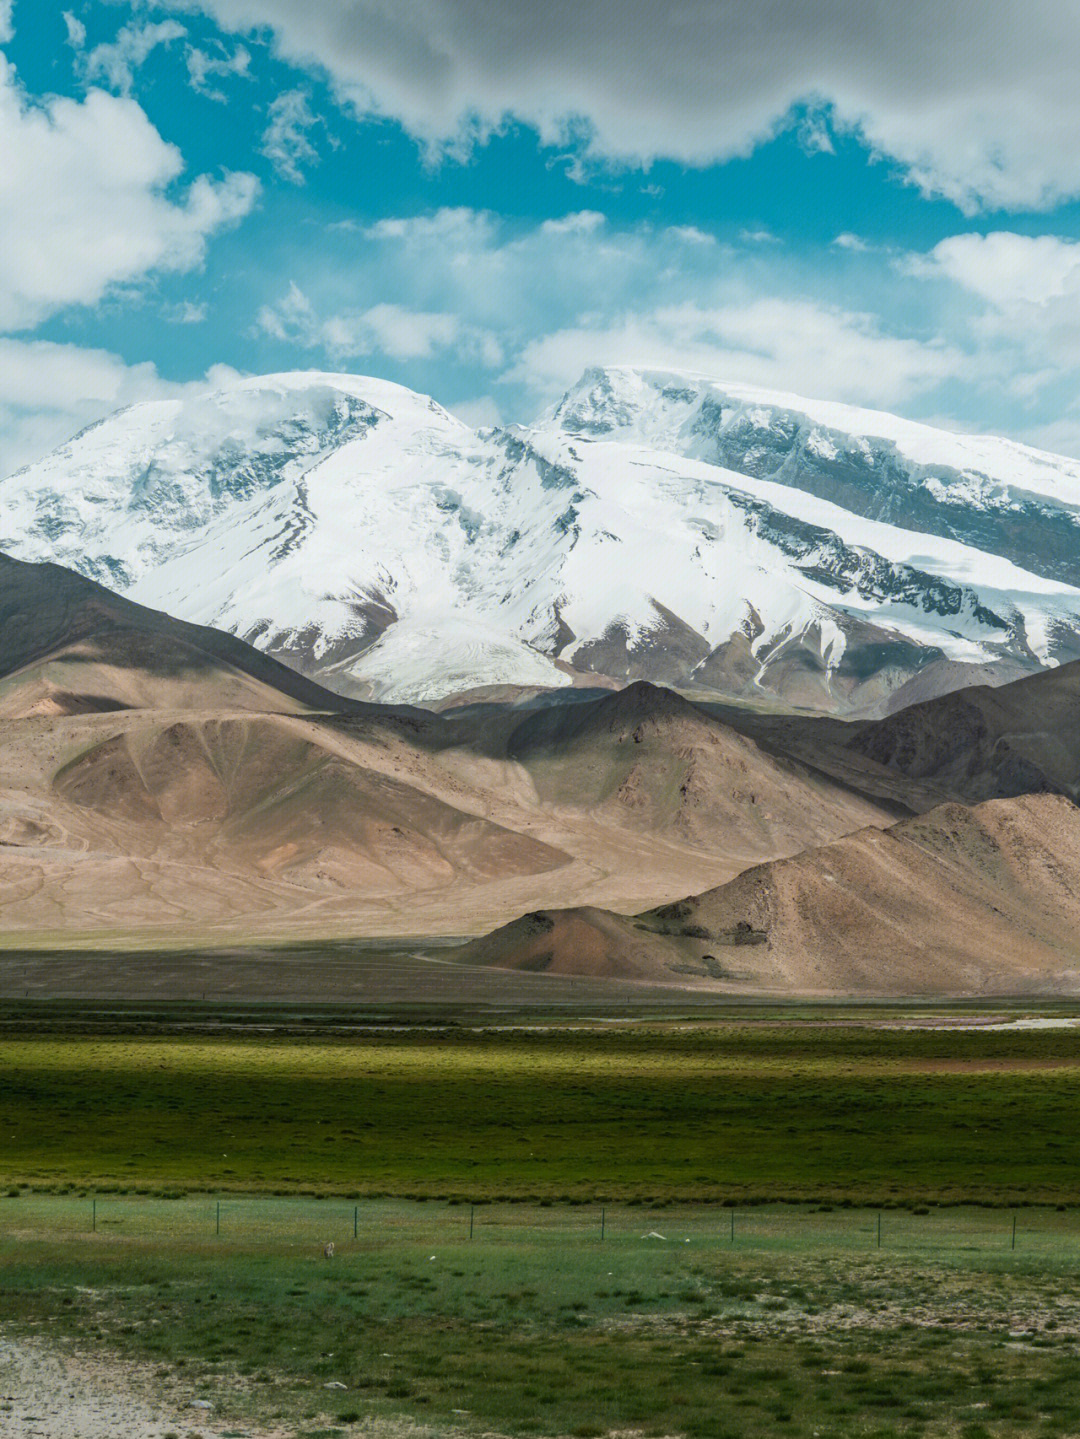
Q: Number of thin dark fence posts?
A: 8